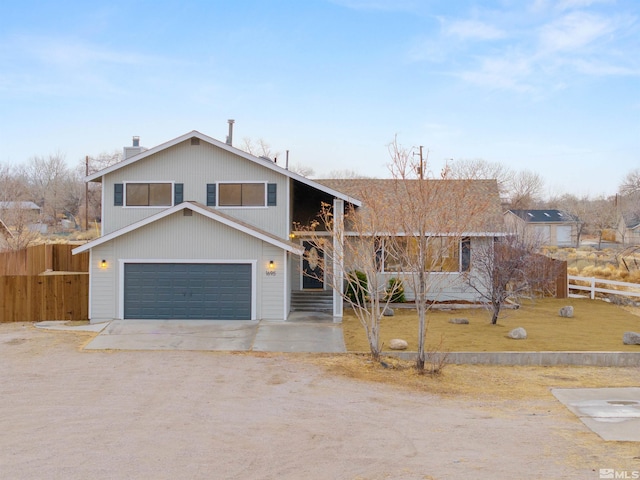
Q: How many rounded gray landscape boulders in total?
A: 6